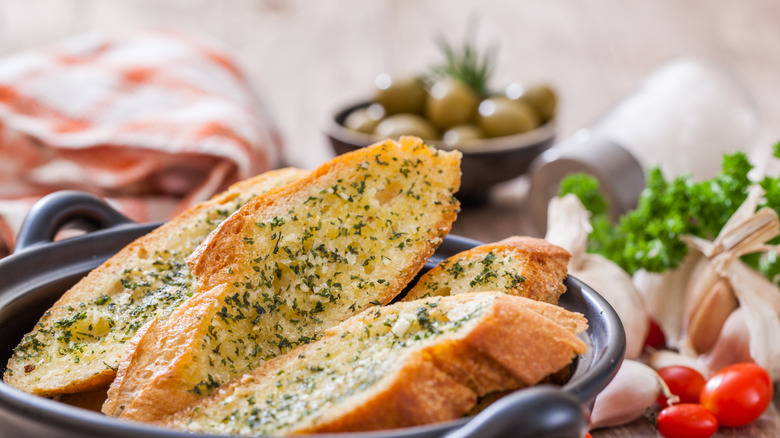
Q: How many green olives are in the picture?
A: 7